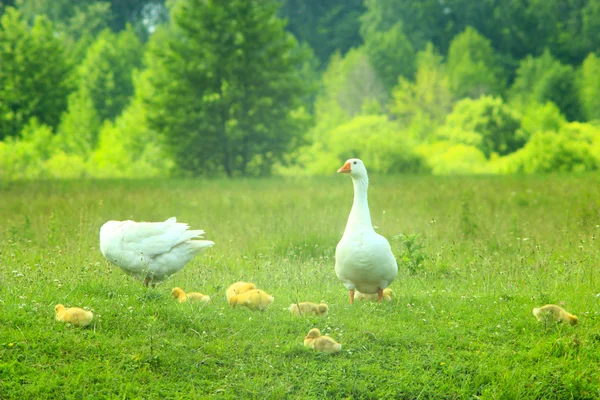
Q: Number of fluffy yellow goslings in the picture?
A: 8